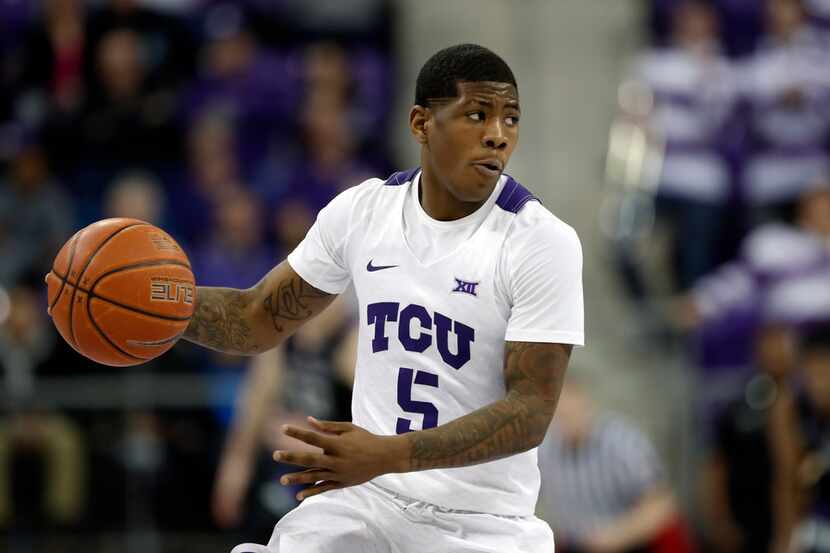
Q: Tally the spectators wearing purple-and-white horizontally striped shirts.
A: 3